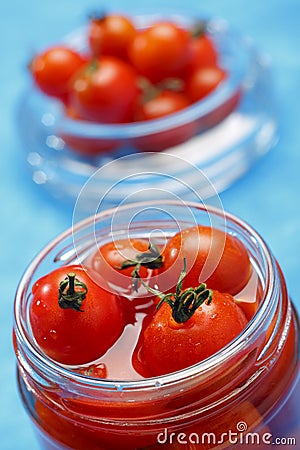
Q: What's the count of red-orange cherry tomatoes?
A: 11